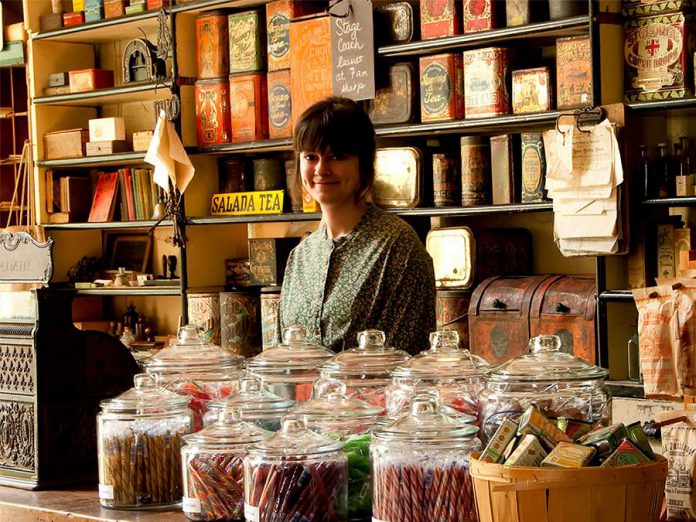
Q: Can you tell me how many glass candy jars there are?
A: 12